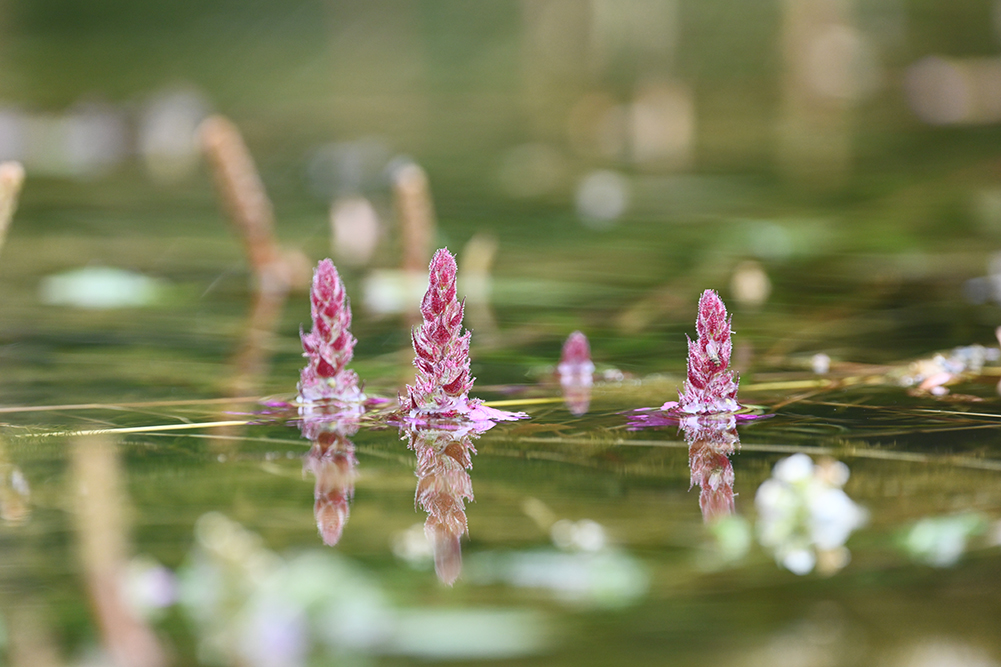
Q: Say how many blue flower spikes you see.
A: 0